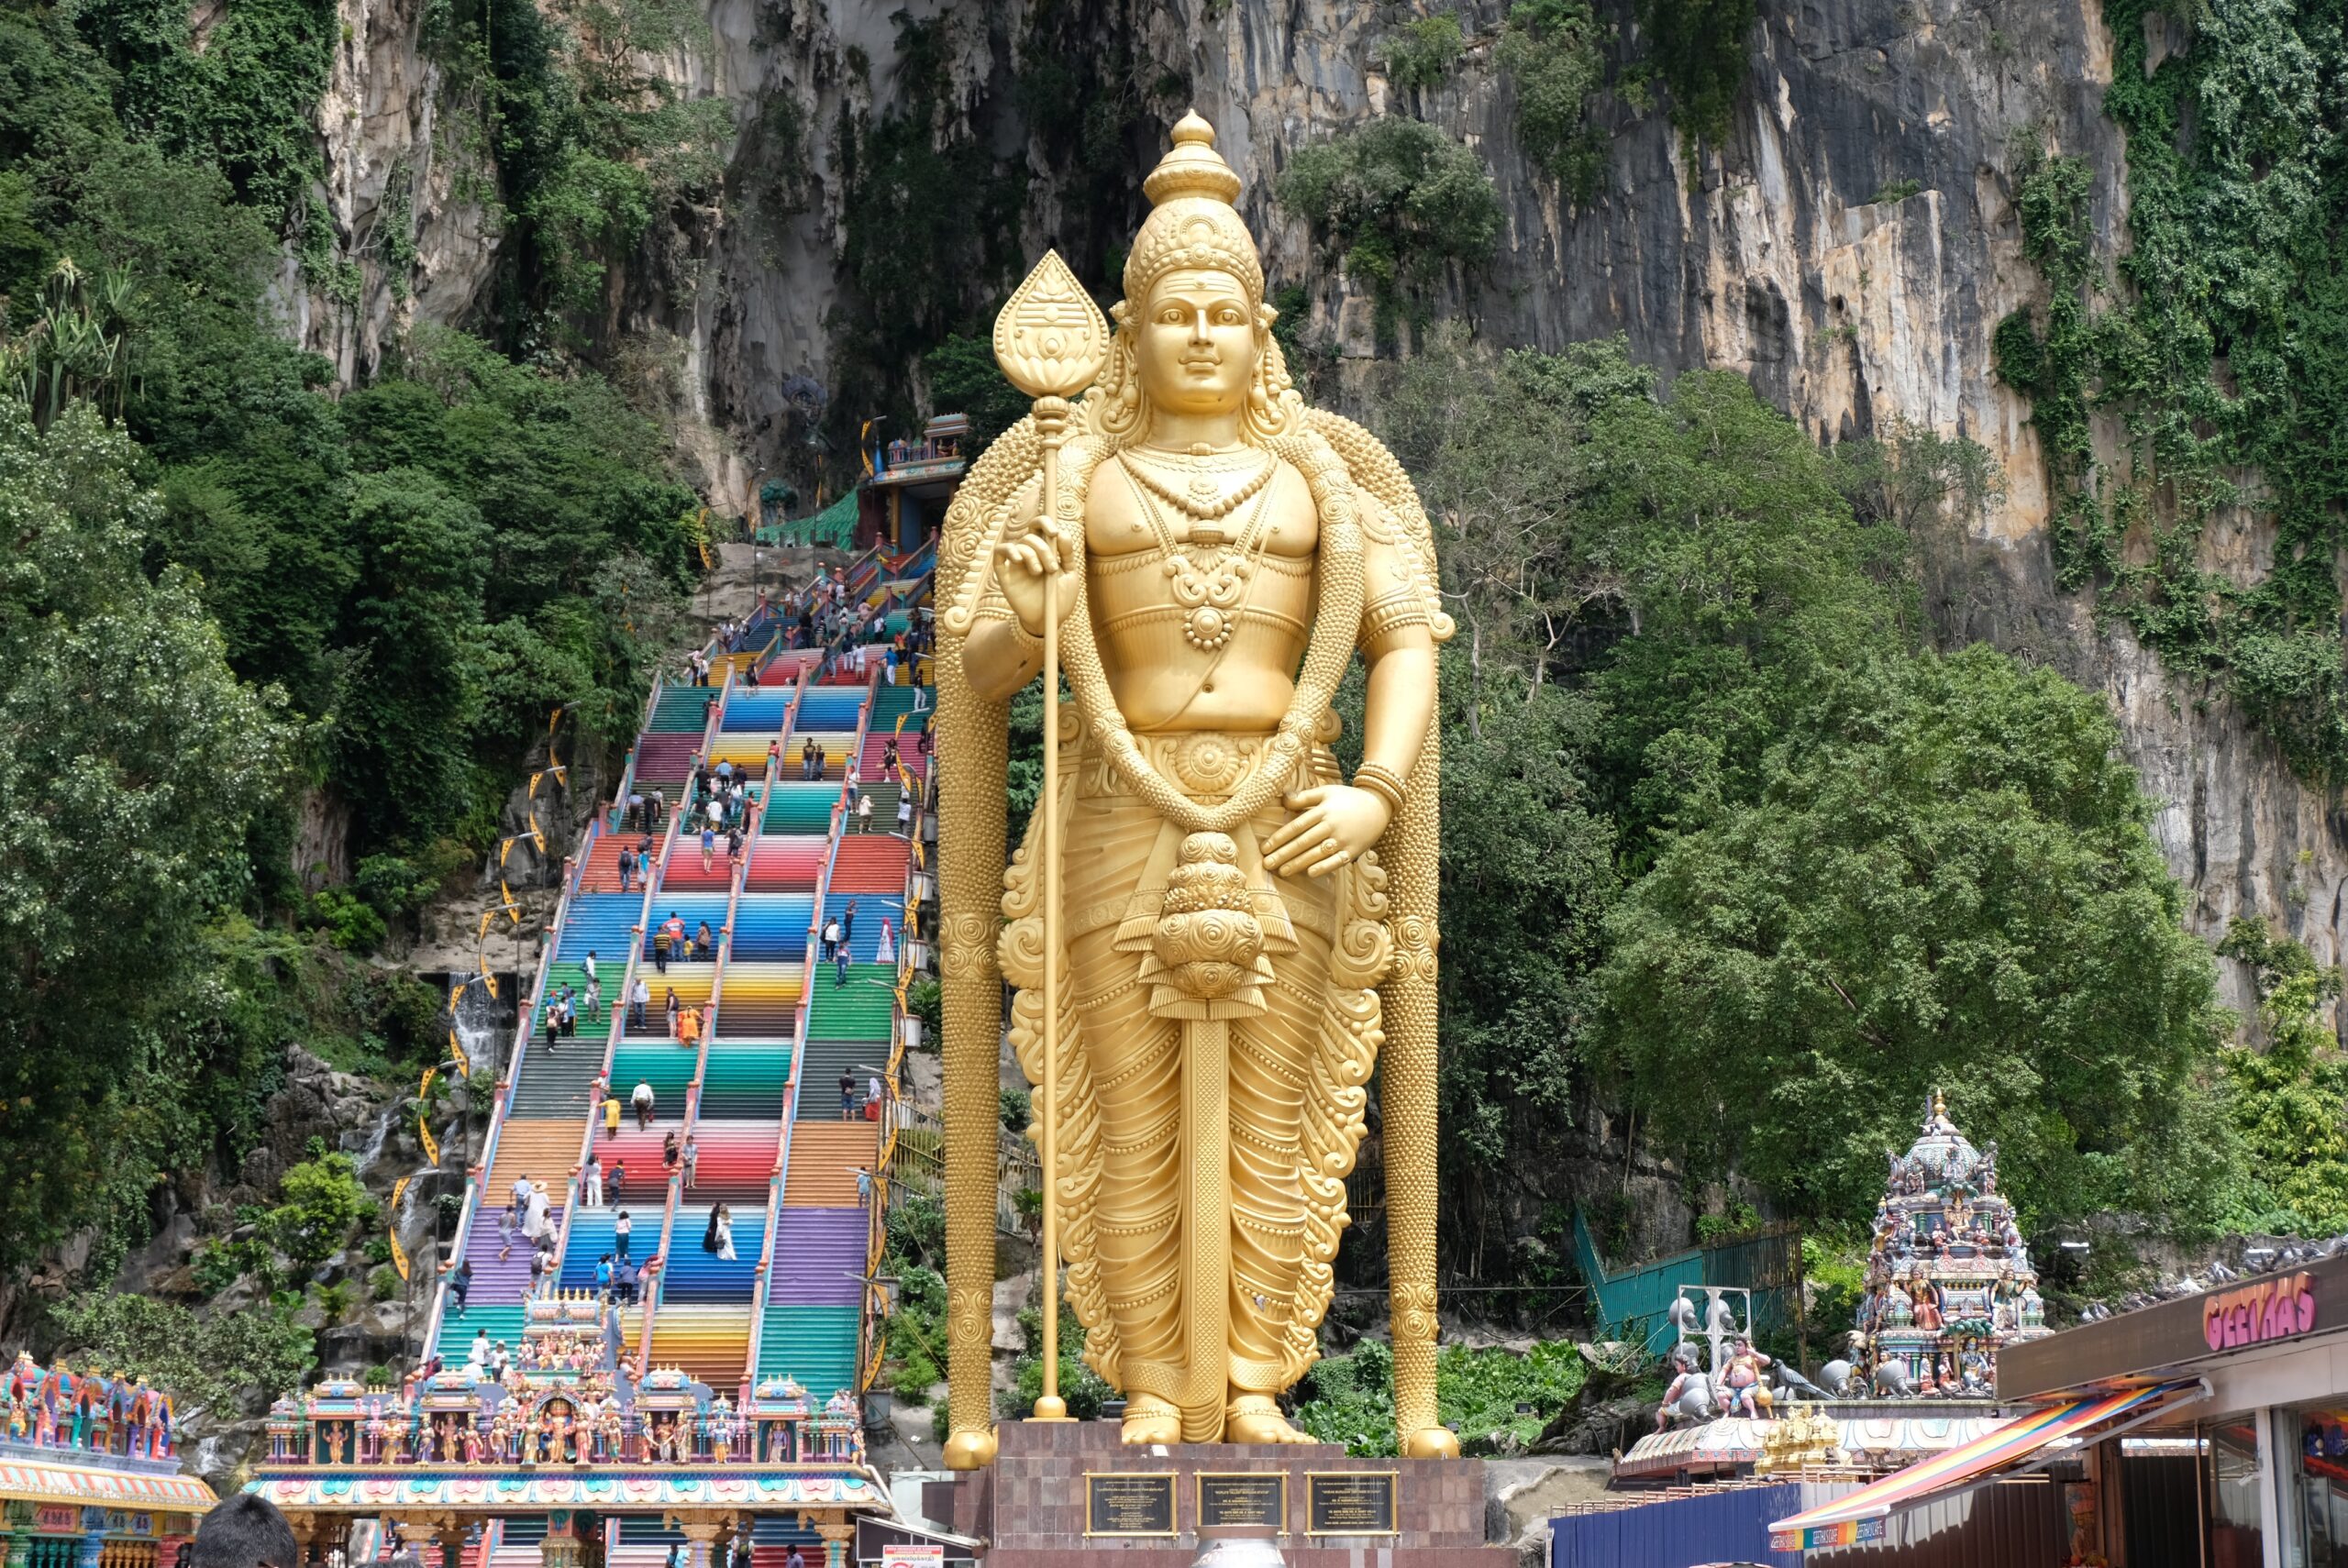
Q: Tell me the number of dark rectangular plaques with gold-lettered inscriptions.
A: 3